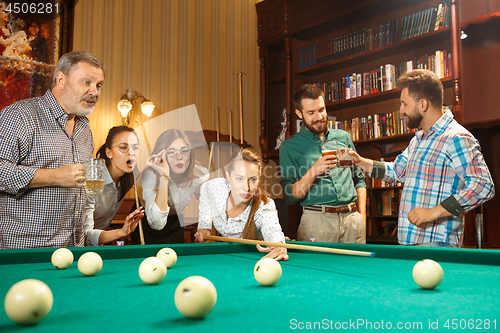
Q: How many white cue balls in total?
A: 8